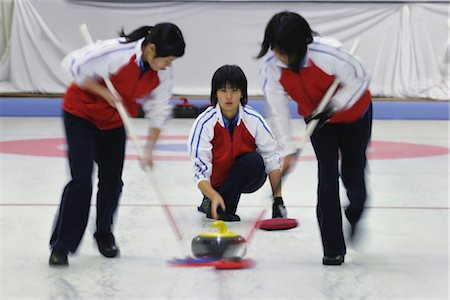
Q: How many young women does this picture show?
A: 3